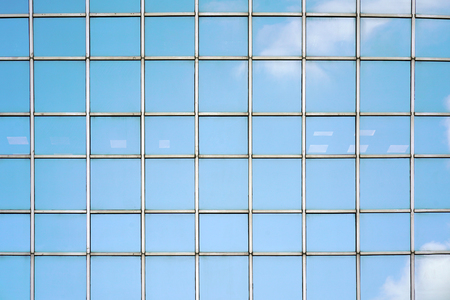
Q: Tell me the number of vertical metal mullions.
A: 8